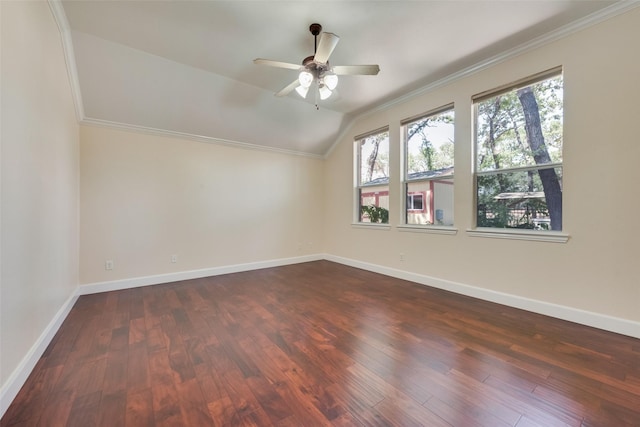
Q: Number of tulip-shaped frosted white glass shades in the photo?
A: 4